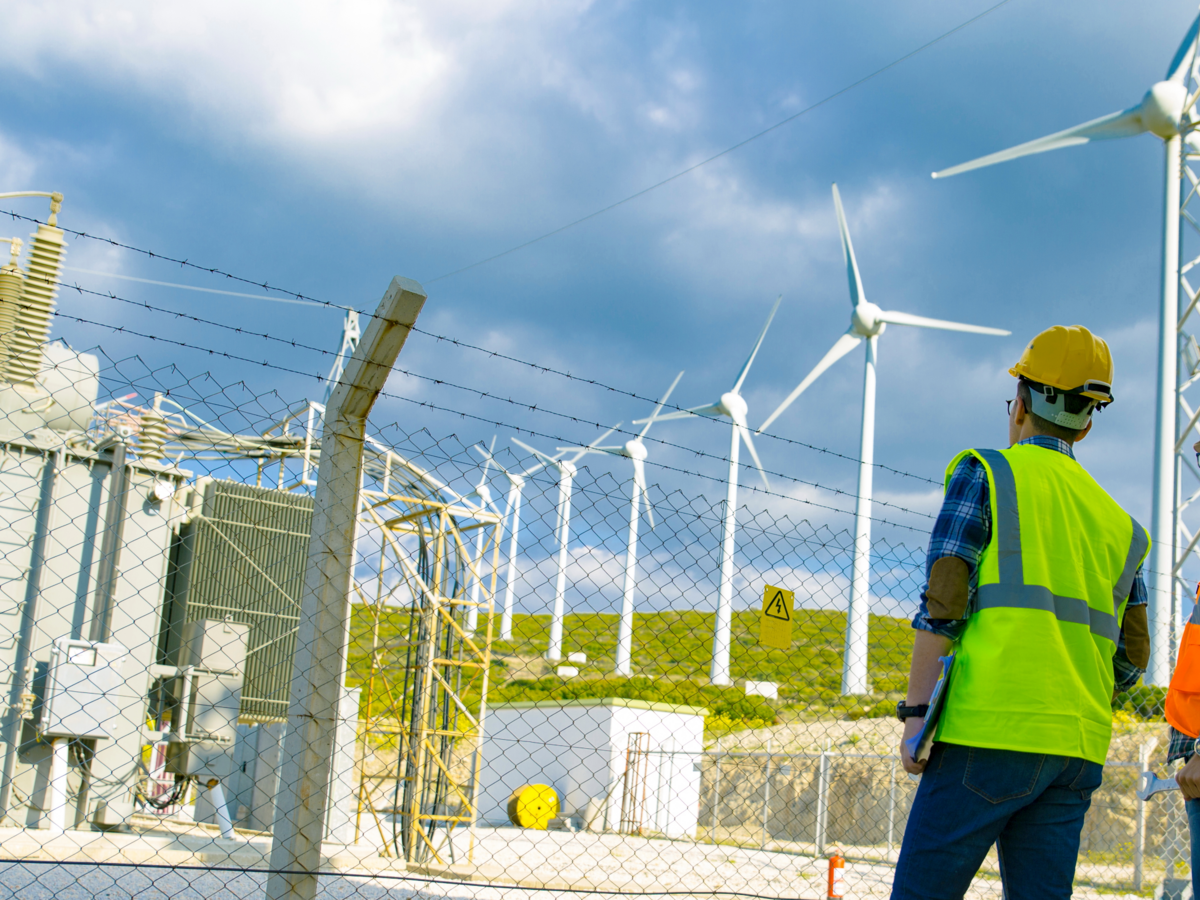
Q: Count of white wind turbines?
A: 7